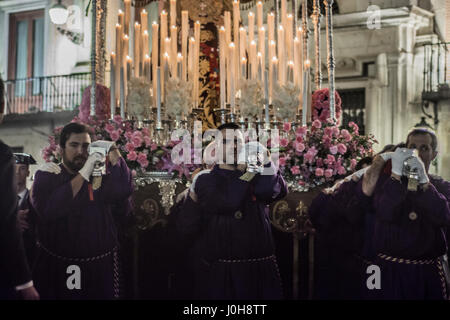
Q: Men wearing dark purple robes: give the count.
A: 3